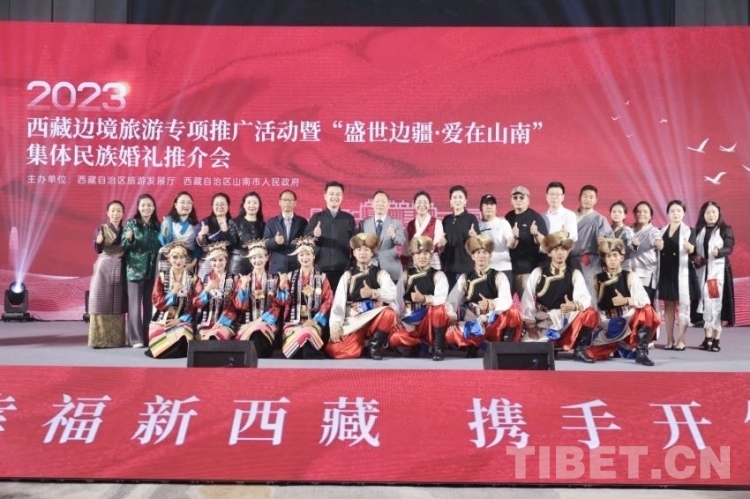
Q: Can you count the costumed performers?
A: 9